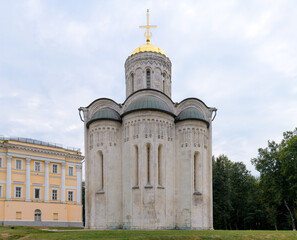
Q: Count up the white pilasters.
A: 5